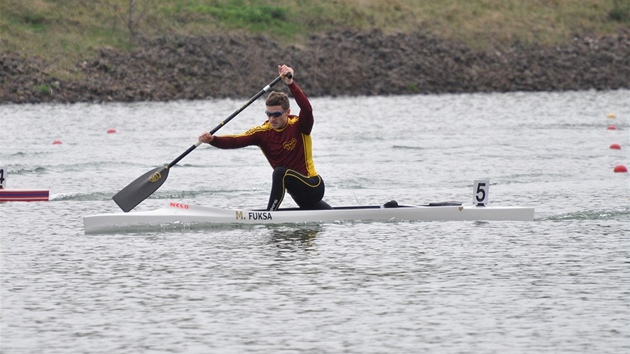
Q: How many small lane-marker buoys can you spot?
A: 6